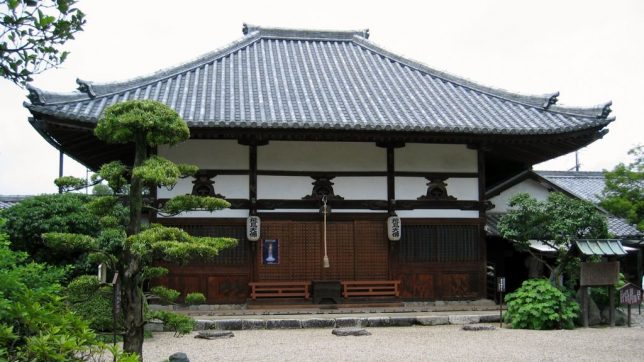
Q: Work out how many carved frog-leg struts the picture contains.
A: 3